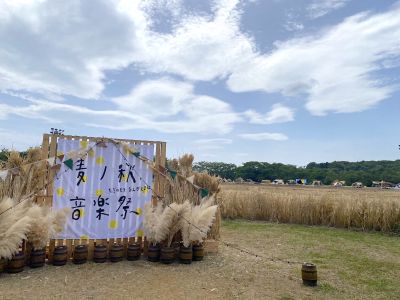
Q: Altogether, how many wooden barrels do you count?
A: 13